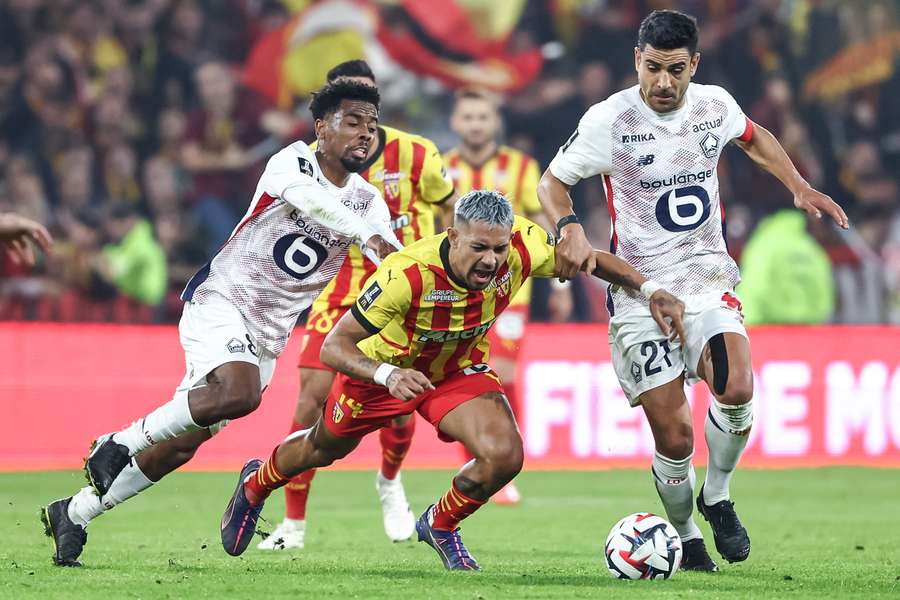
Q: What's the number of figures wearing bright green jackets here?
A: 2